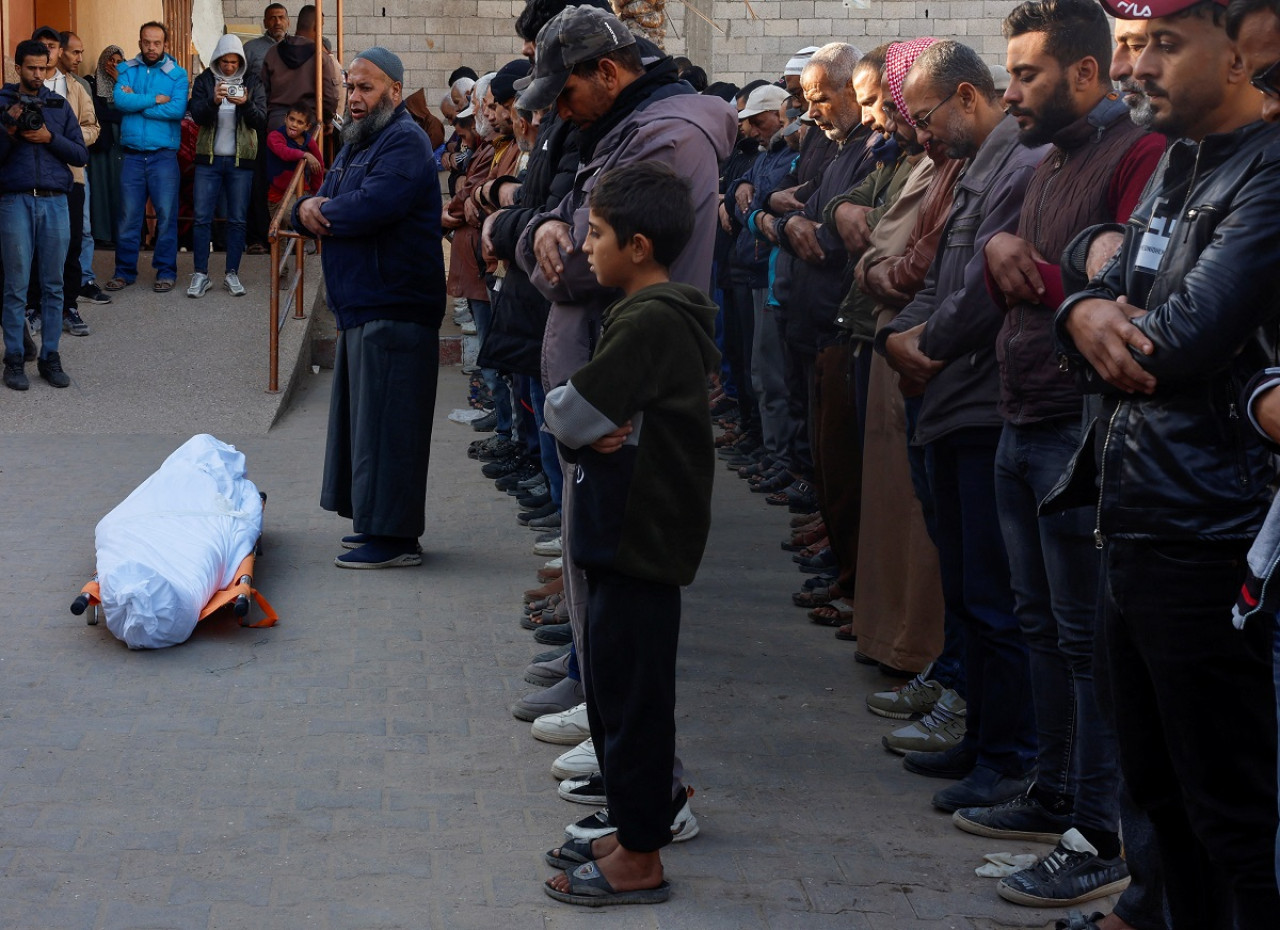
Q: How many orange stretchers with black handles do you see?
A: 1